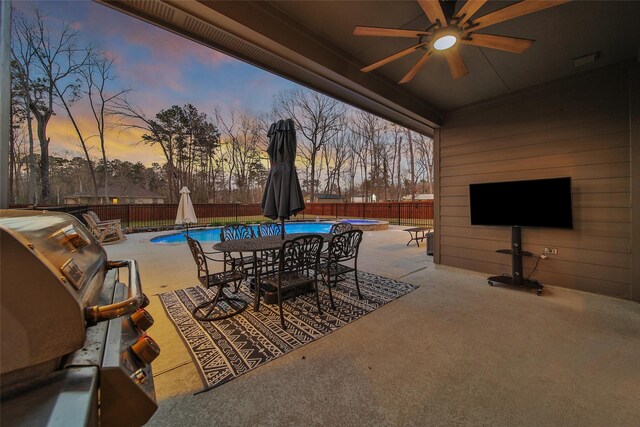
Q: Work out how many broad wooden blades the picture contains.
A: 8